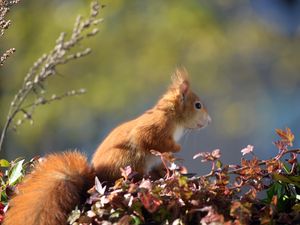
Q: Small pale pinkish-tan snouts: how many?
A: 1